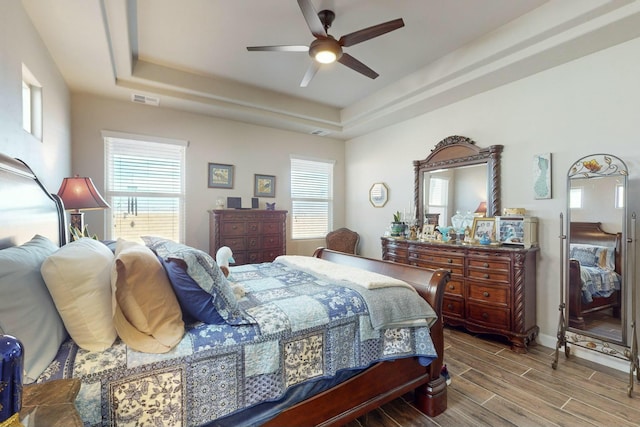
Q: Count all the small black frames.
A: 2